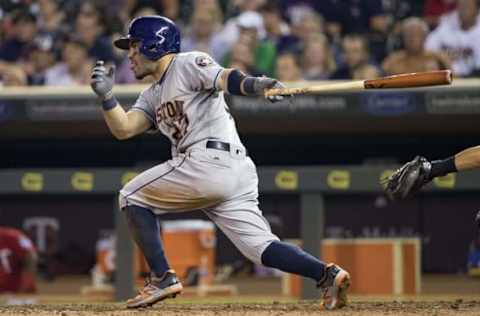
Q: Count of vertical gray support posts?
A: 2